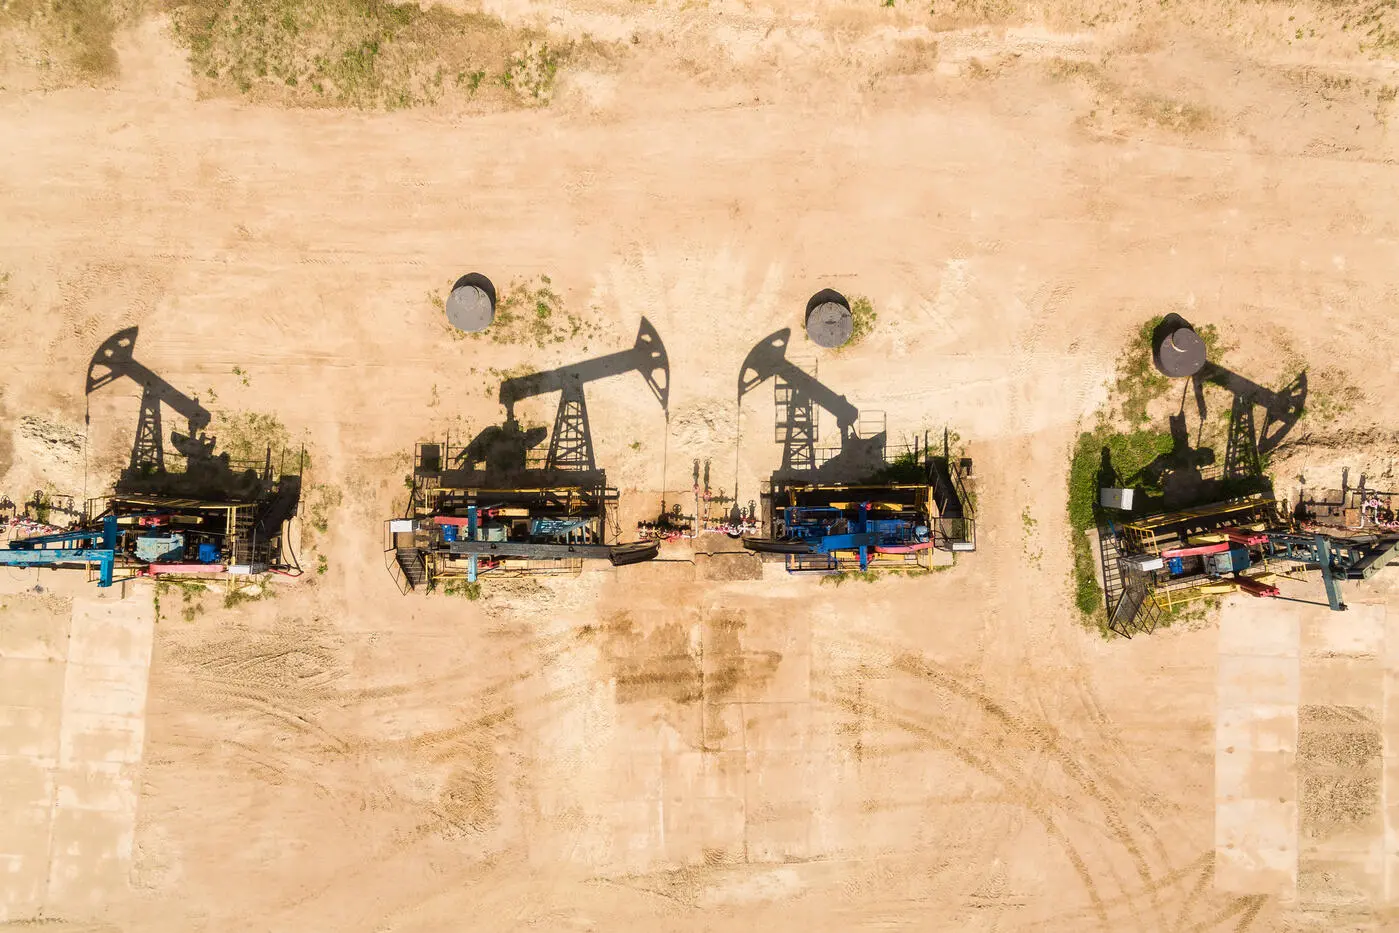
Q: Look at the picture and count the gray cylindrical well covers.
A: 3